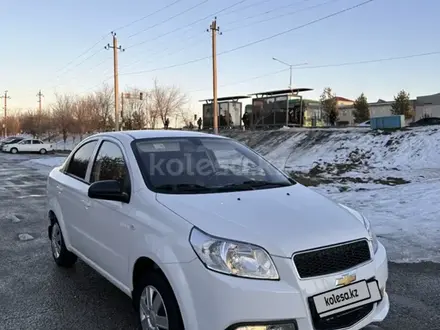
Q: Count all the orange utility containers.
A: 0